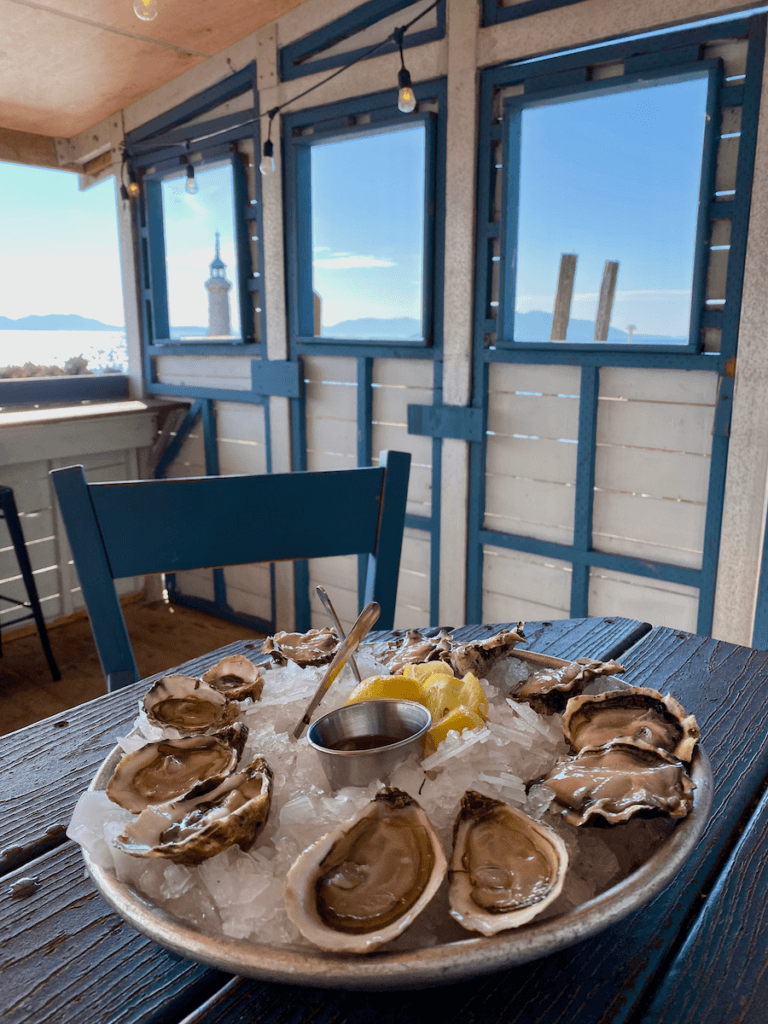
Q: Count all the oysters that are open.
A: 12